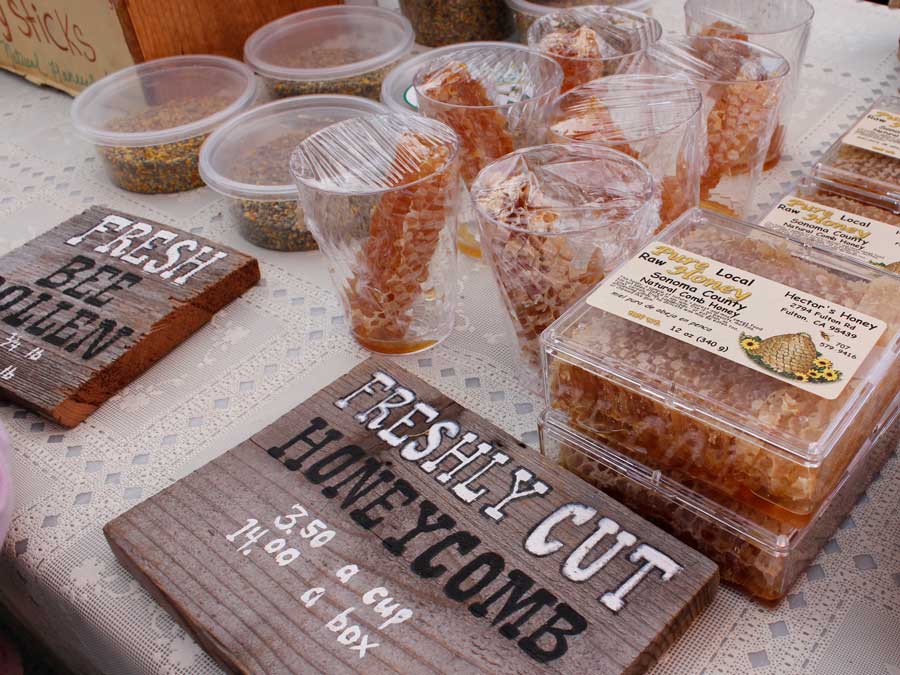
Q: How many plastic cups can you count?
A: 7